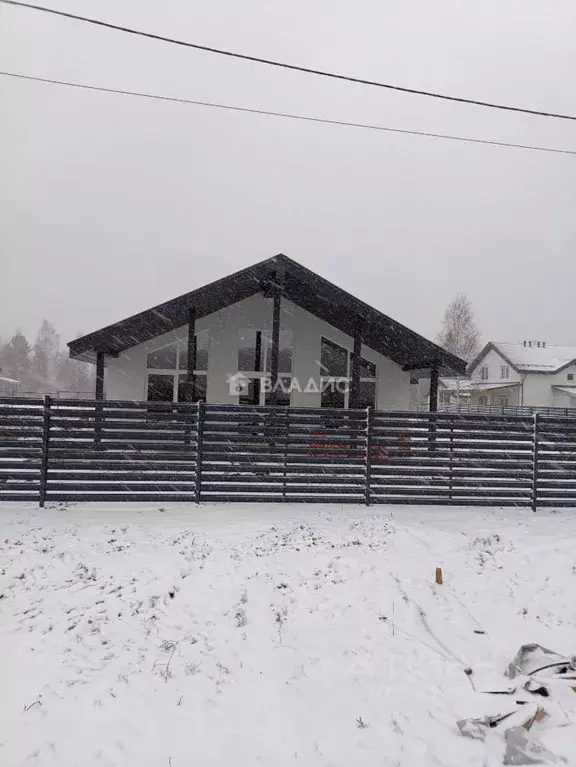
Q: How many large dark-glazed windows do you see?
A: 3